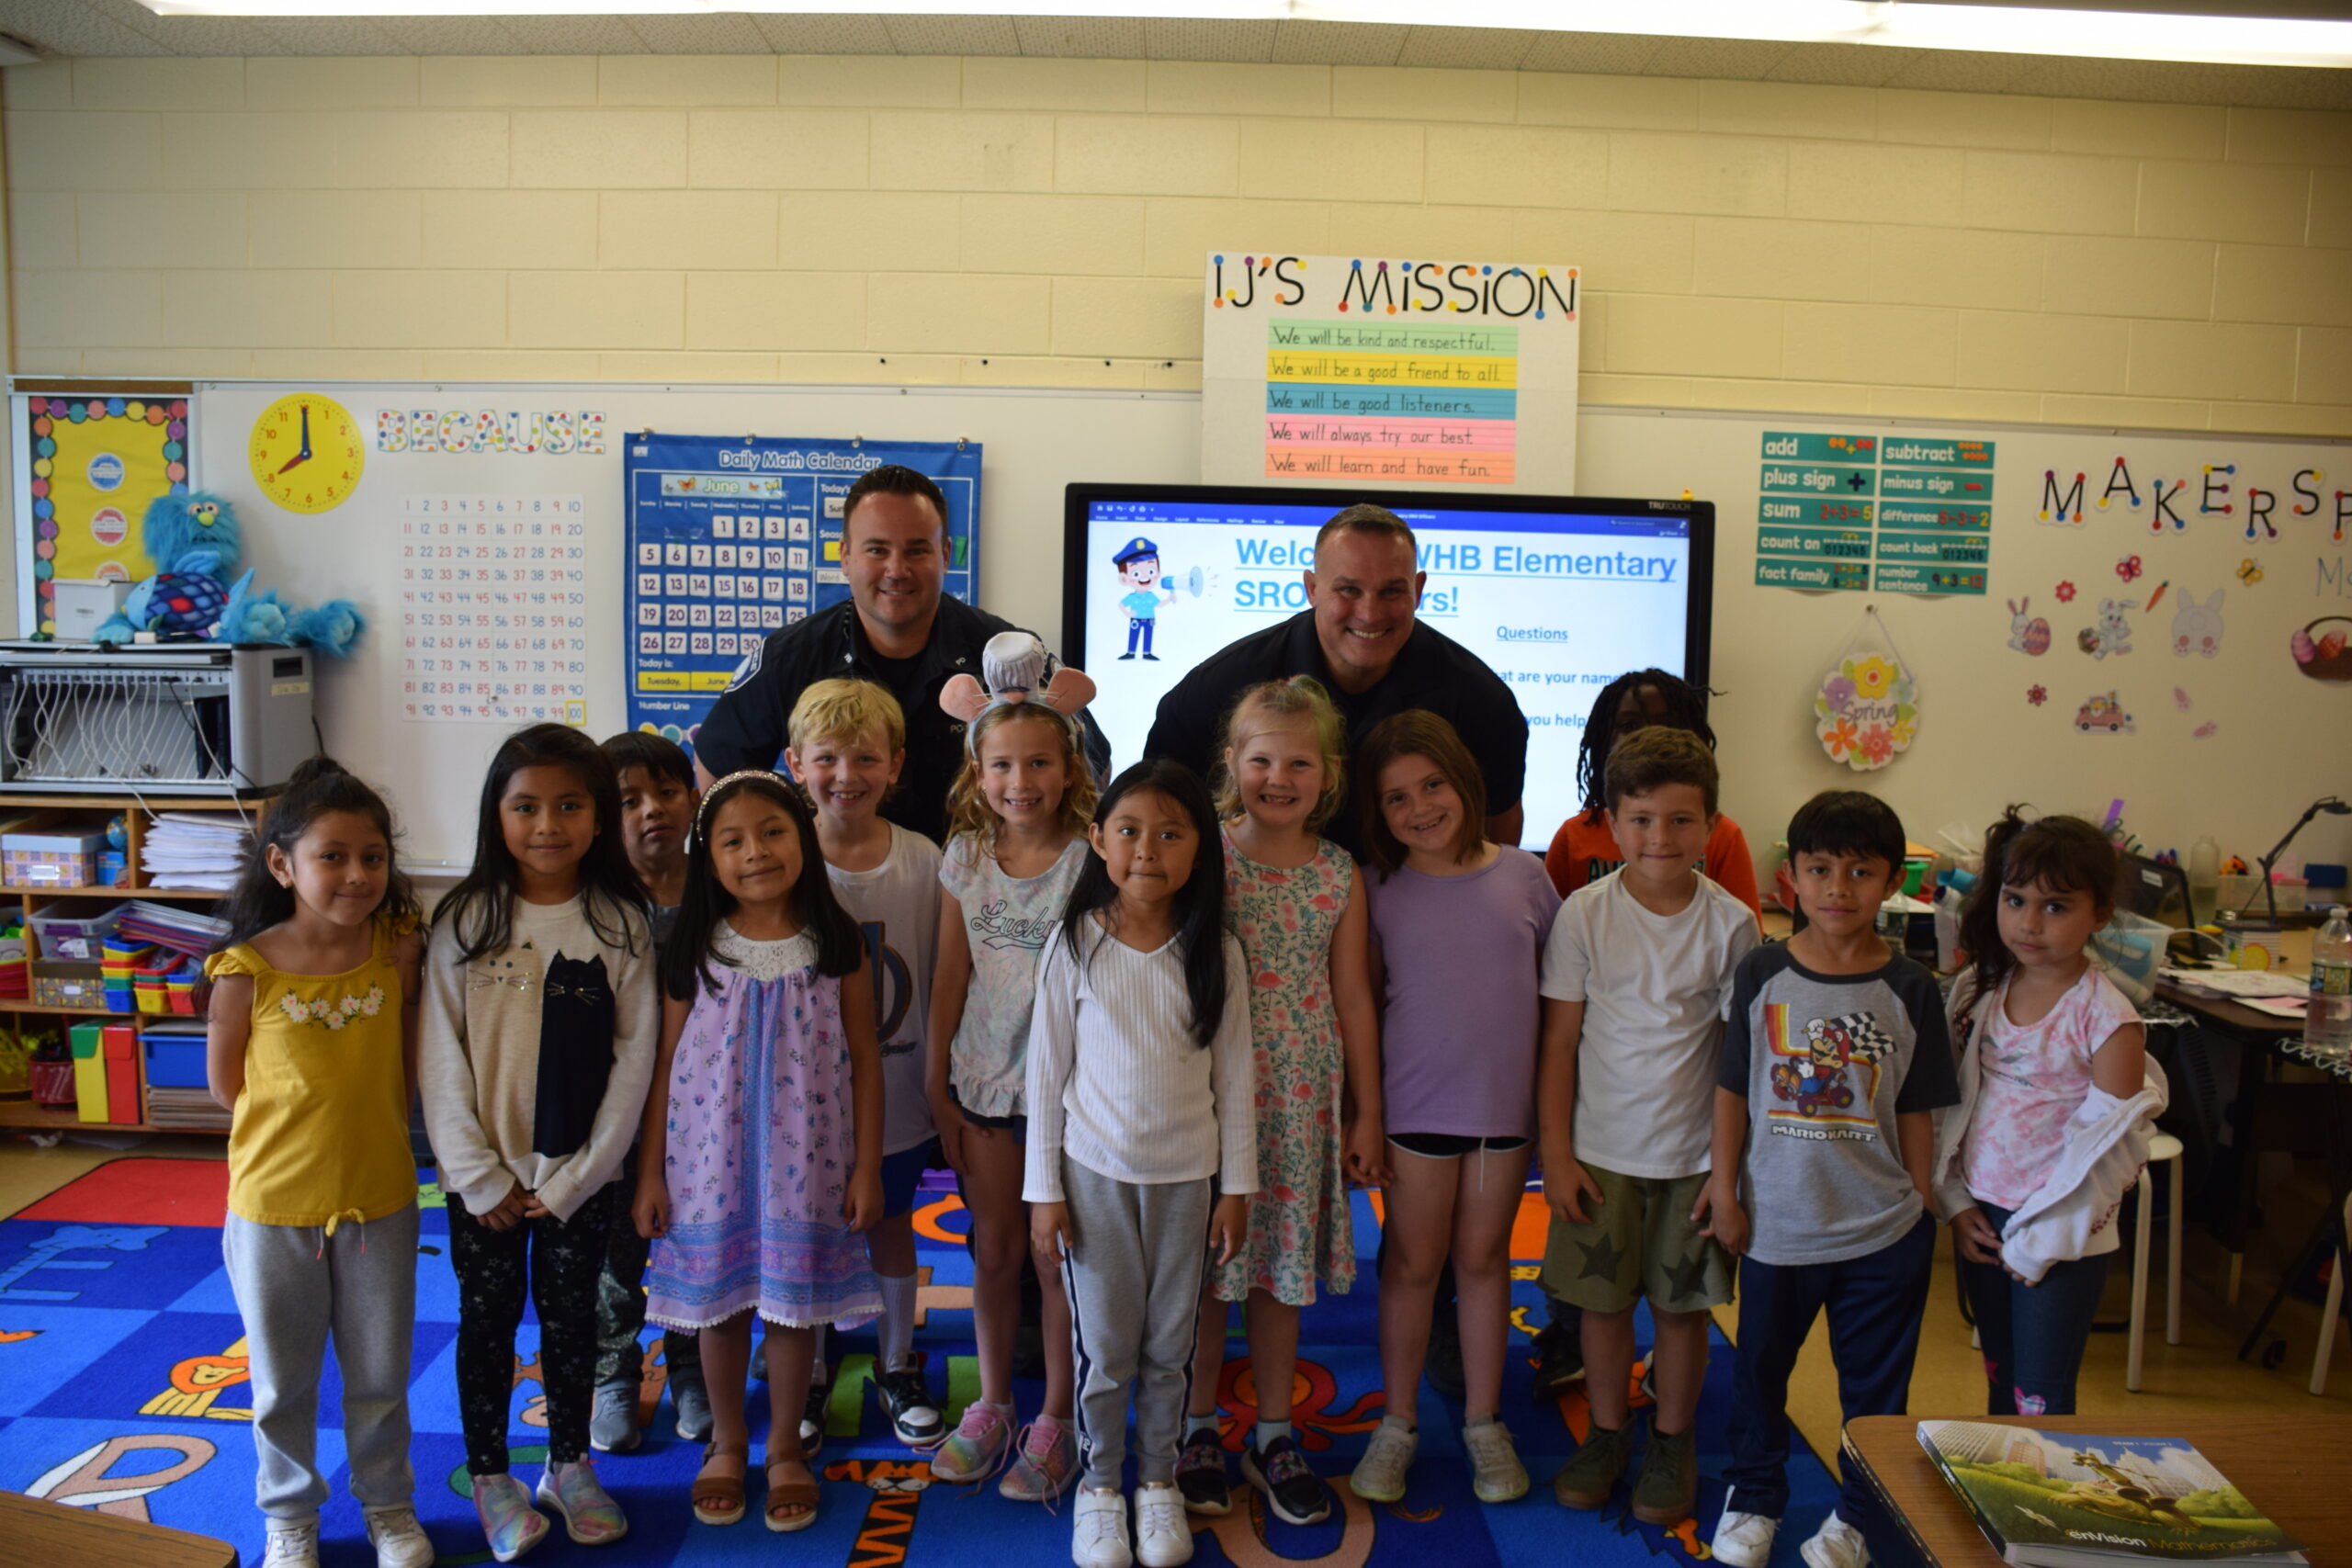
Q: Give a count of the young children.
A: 13